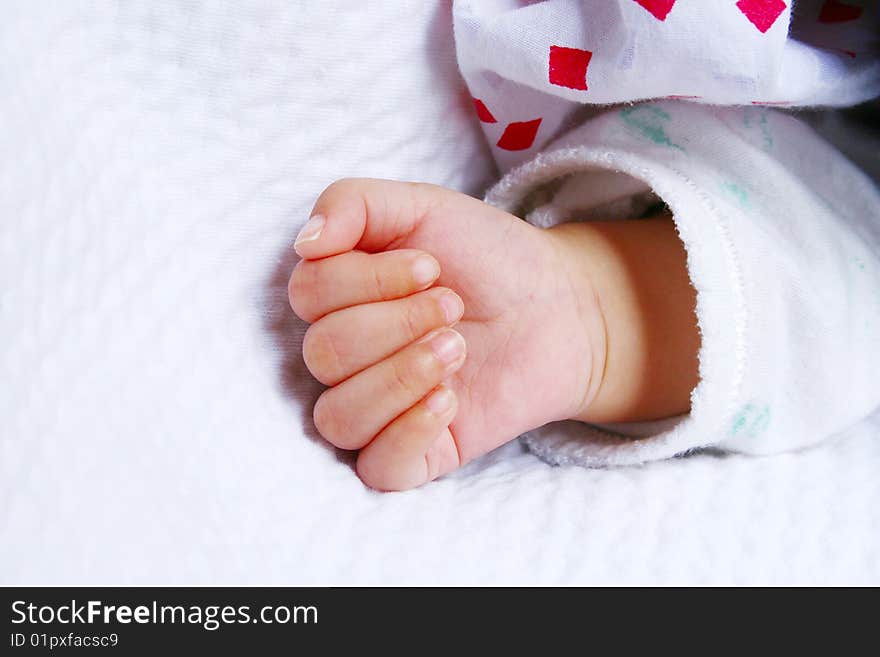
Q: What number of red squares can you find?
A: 6